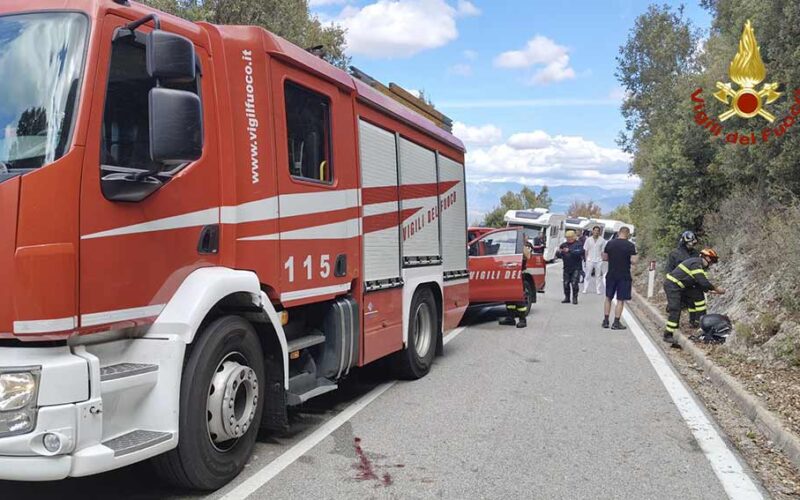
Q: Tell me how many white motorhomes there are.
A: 3